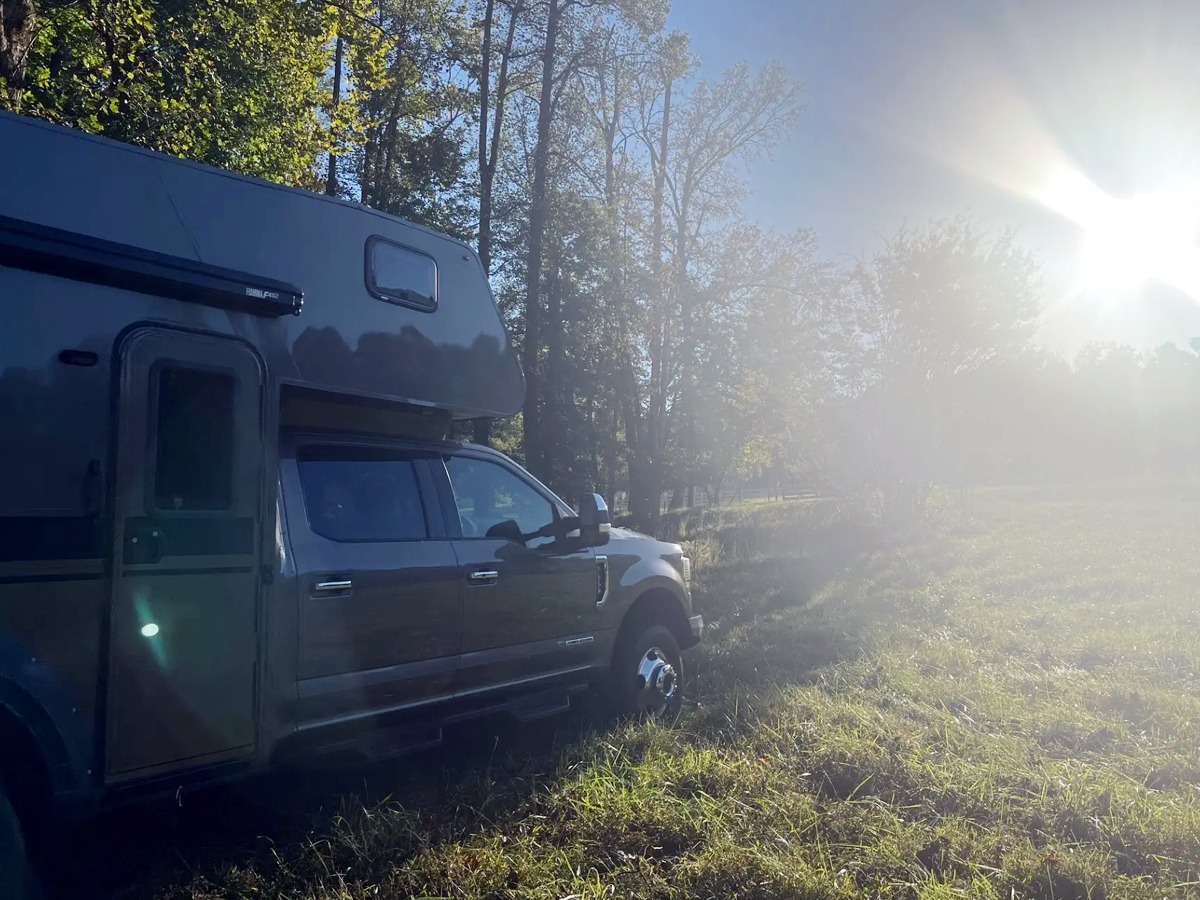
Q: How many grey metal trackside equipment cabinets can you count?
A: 0